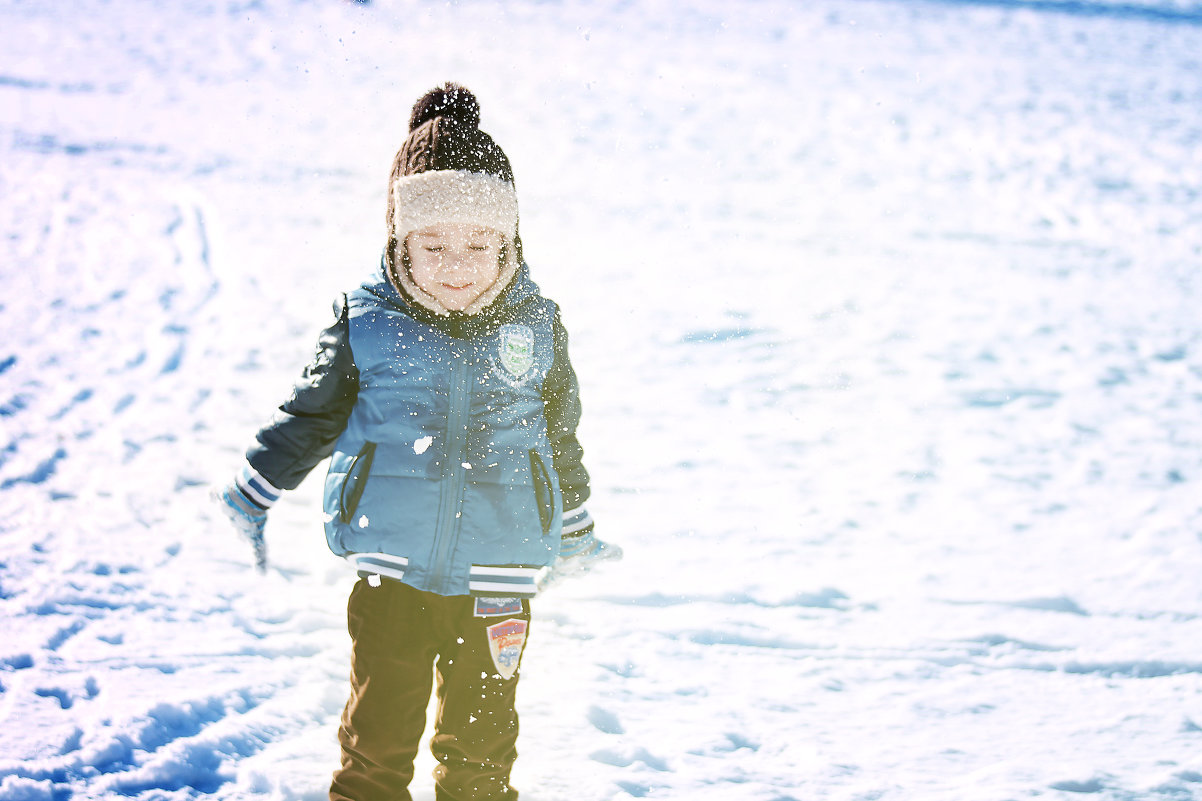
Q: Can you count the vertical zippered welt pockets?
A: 2